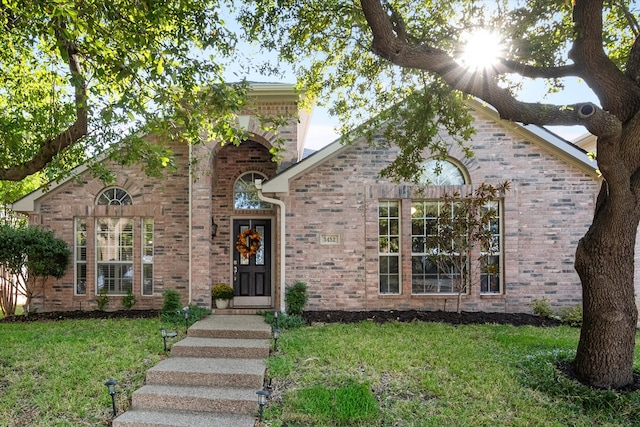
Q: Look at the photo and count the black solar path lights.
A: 6